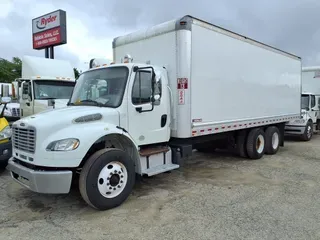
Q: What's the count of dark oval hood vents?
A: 1